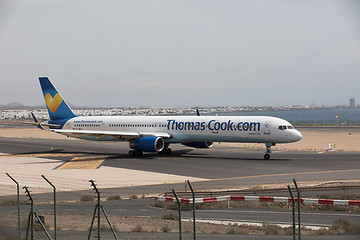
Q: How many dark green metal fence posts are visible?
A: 8